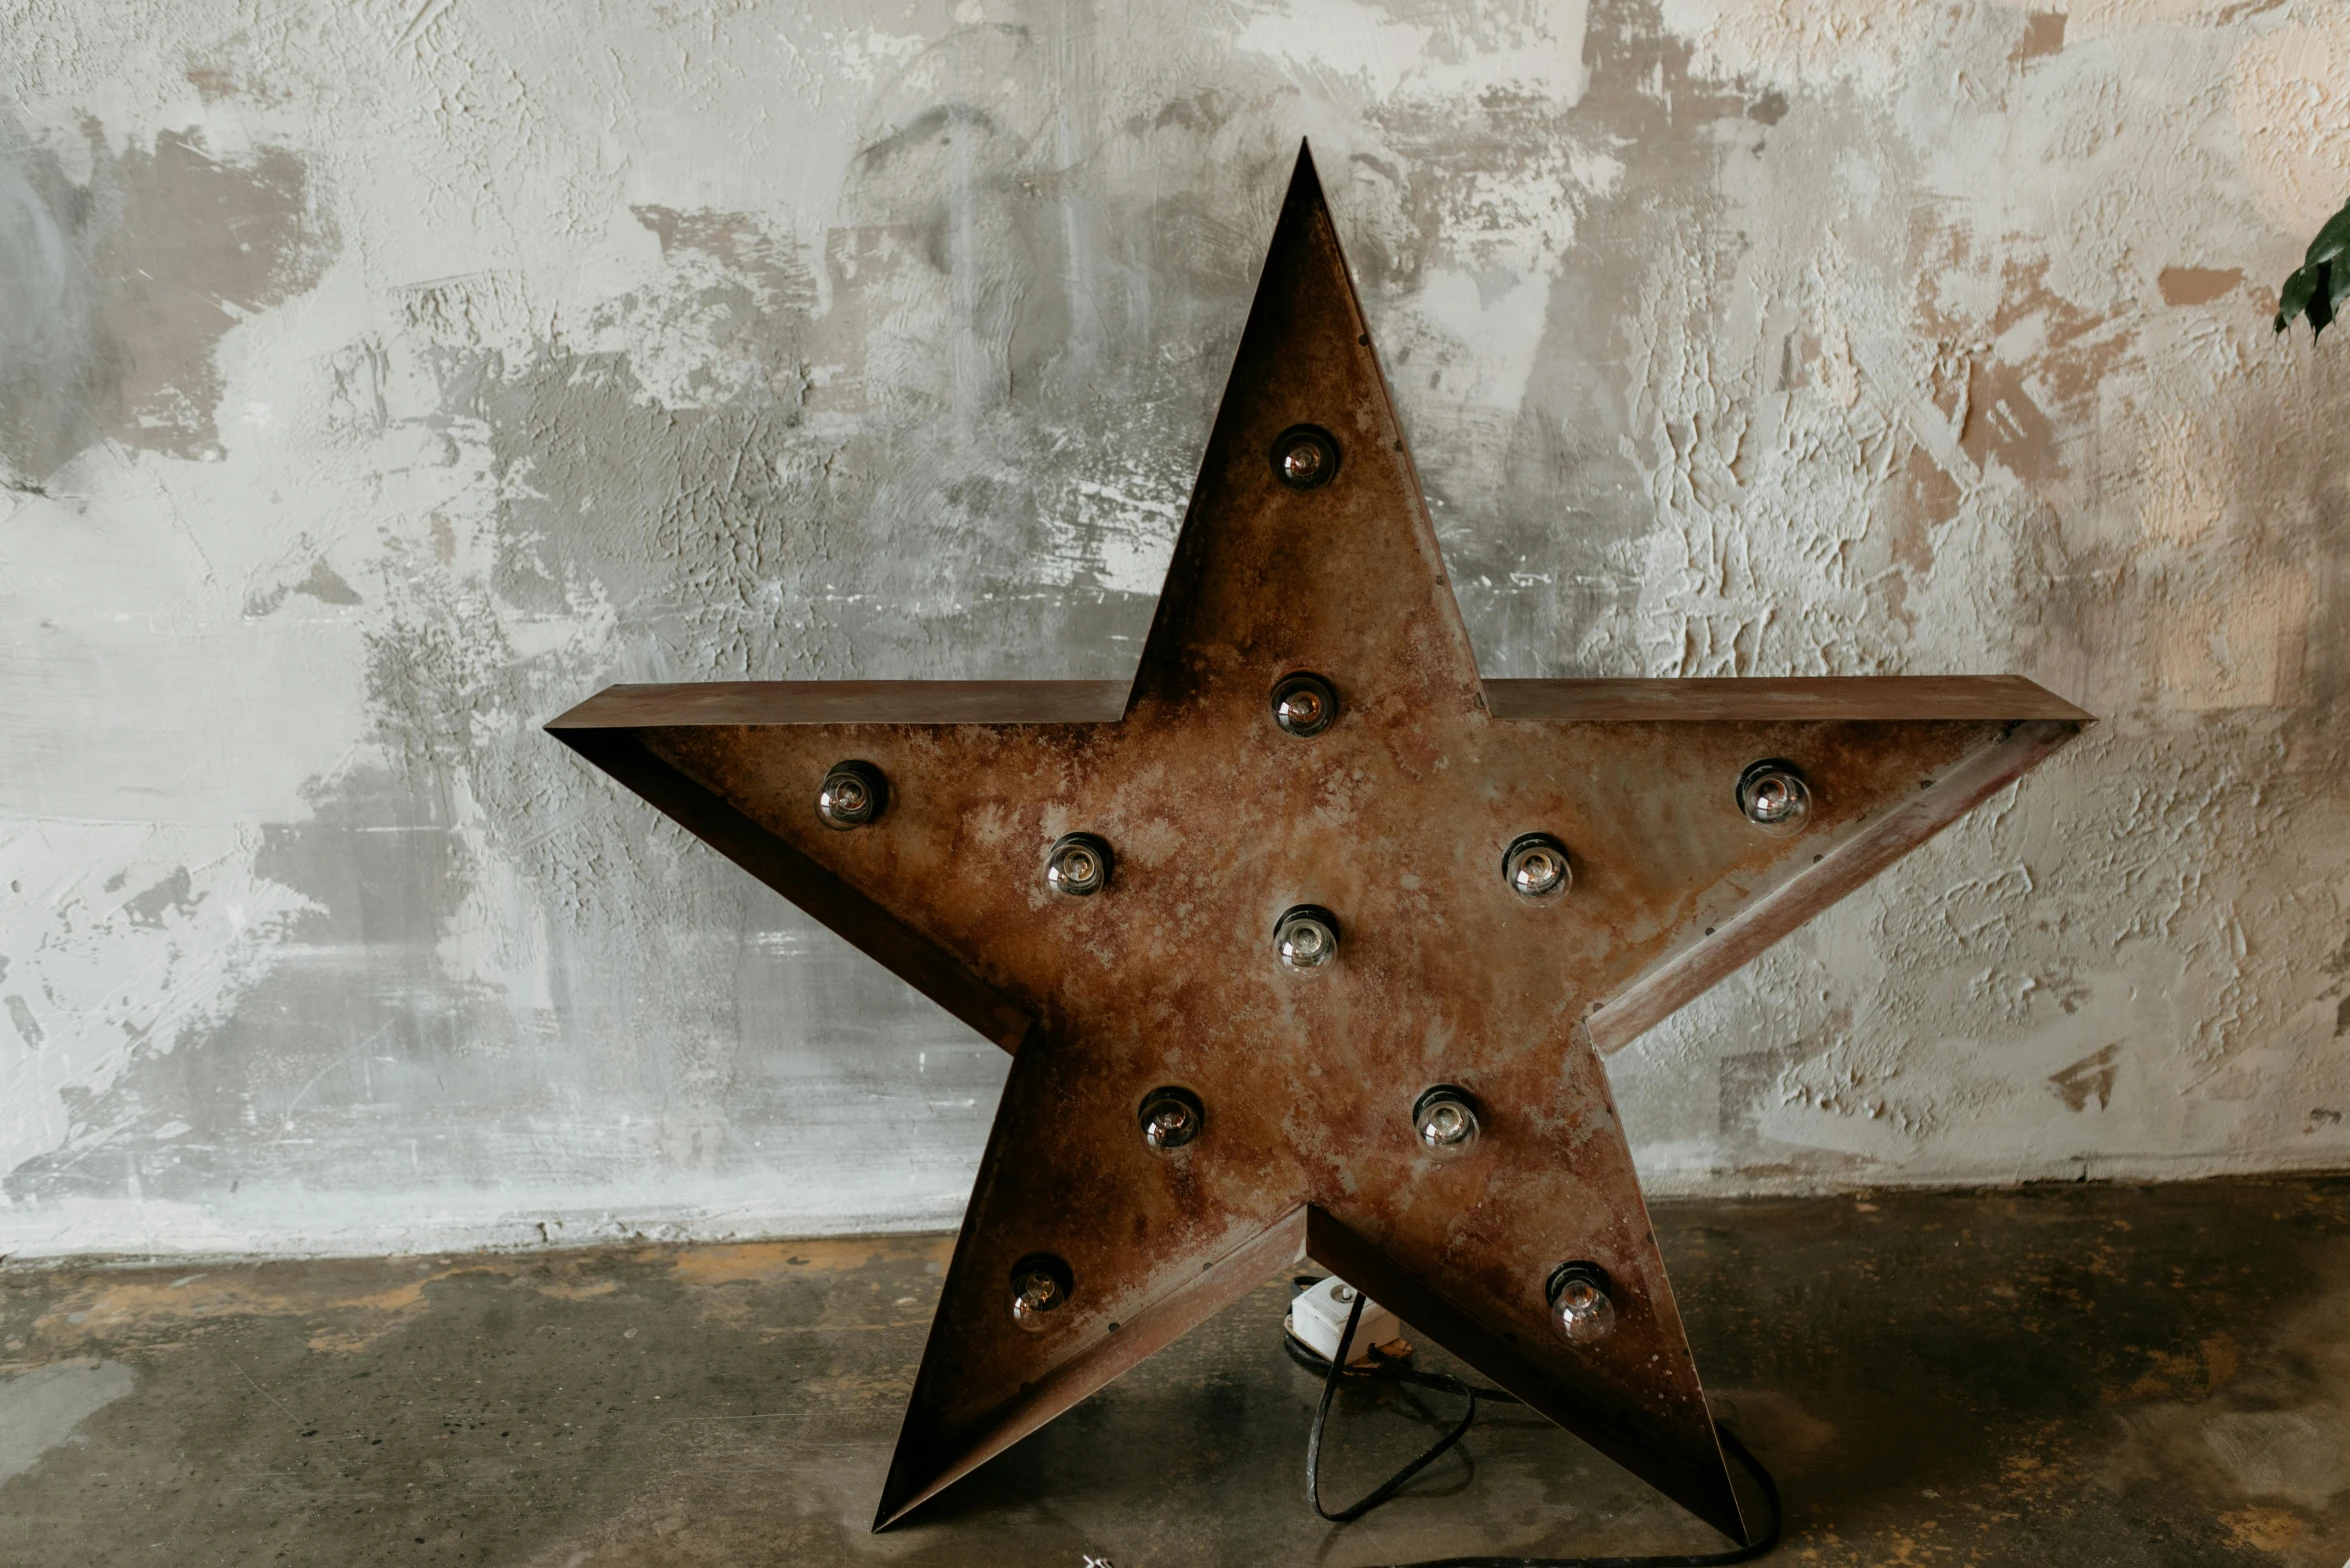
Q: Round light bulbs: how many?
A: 11